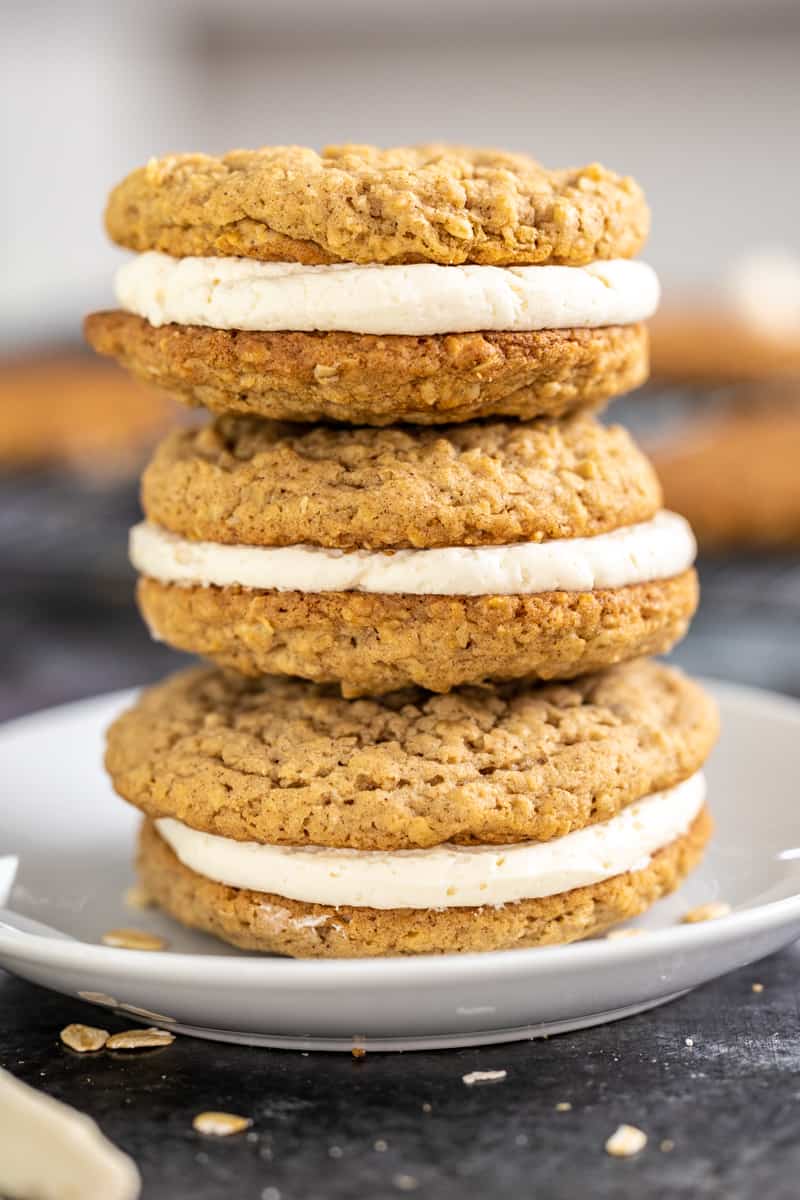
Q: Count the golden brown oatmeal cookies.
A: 6